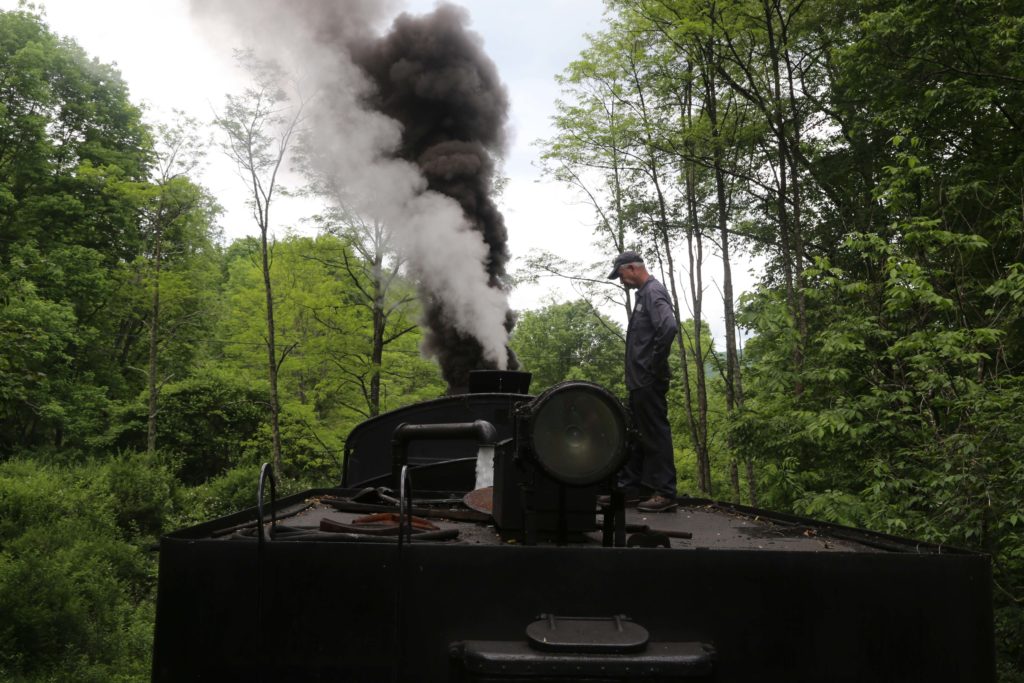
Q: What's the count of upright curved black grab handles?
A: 2